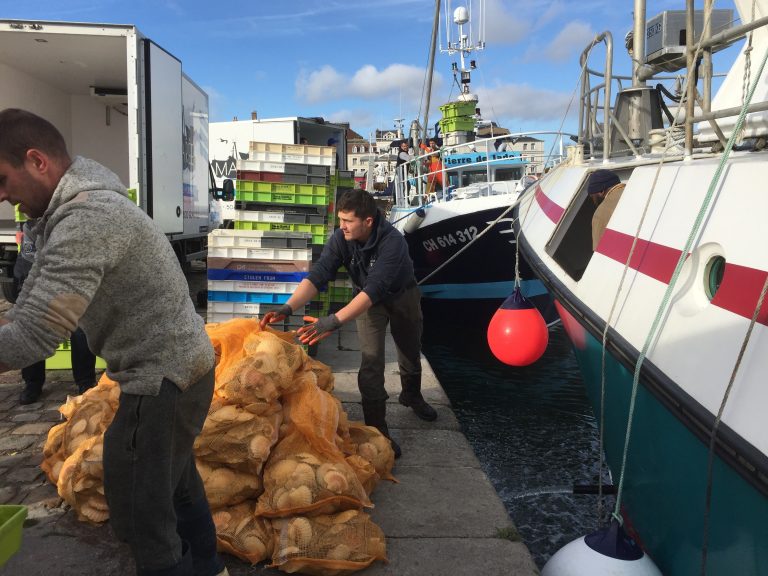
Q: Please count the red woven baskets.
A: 0